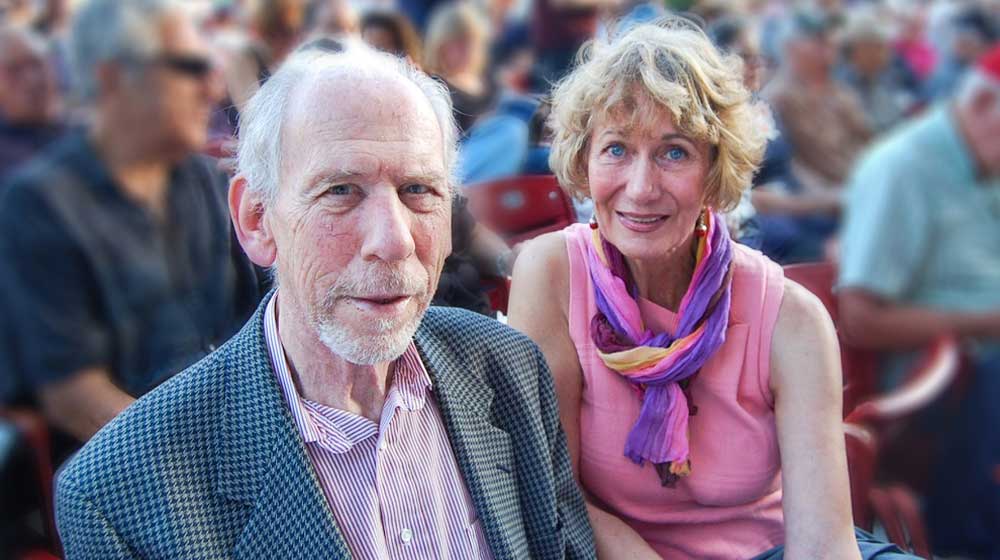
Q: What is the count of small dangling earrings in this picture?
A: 2